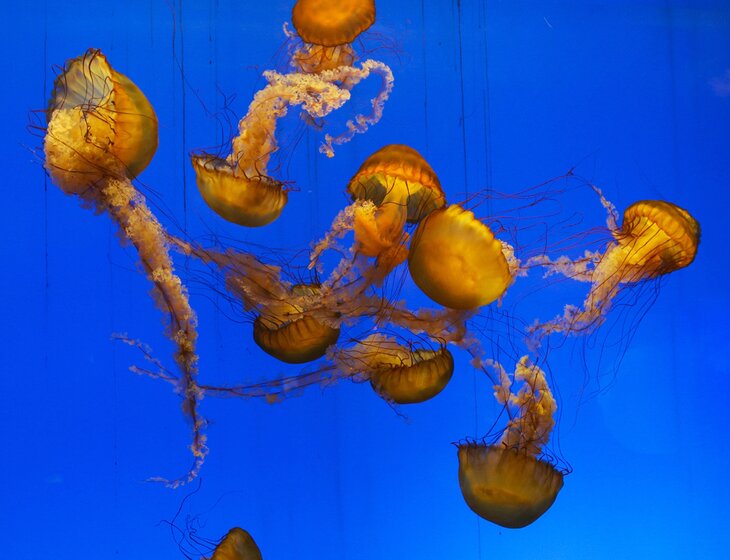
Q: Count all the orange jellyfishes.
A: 10